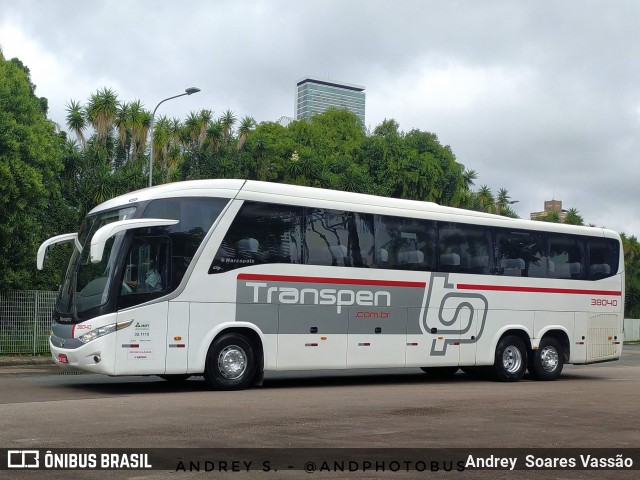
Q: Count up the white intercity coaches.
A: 1